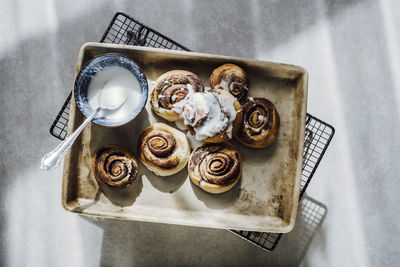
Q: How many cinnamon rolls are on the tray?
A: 7